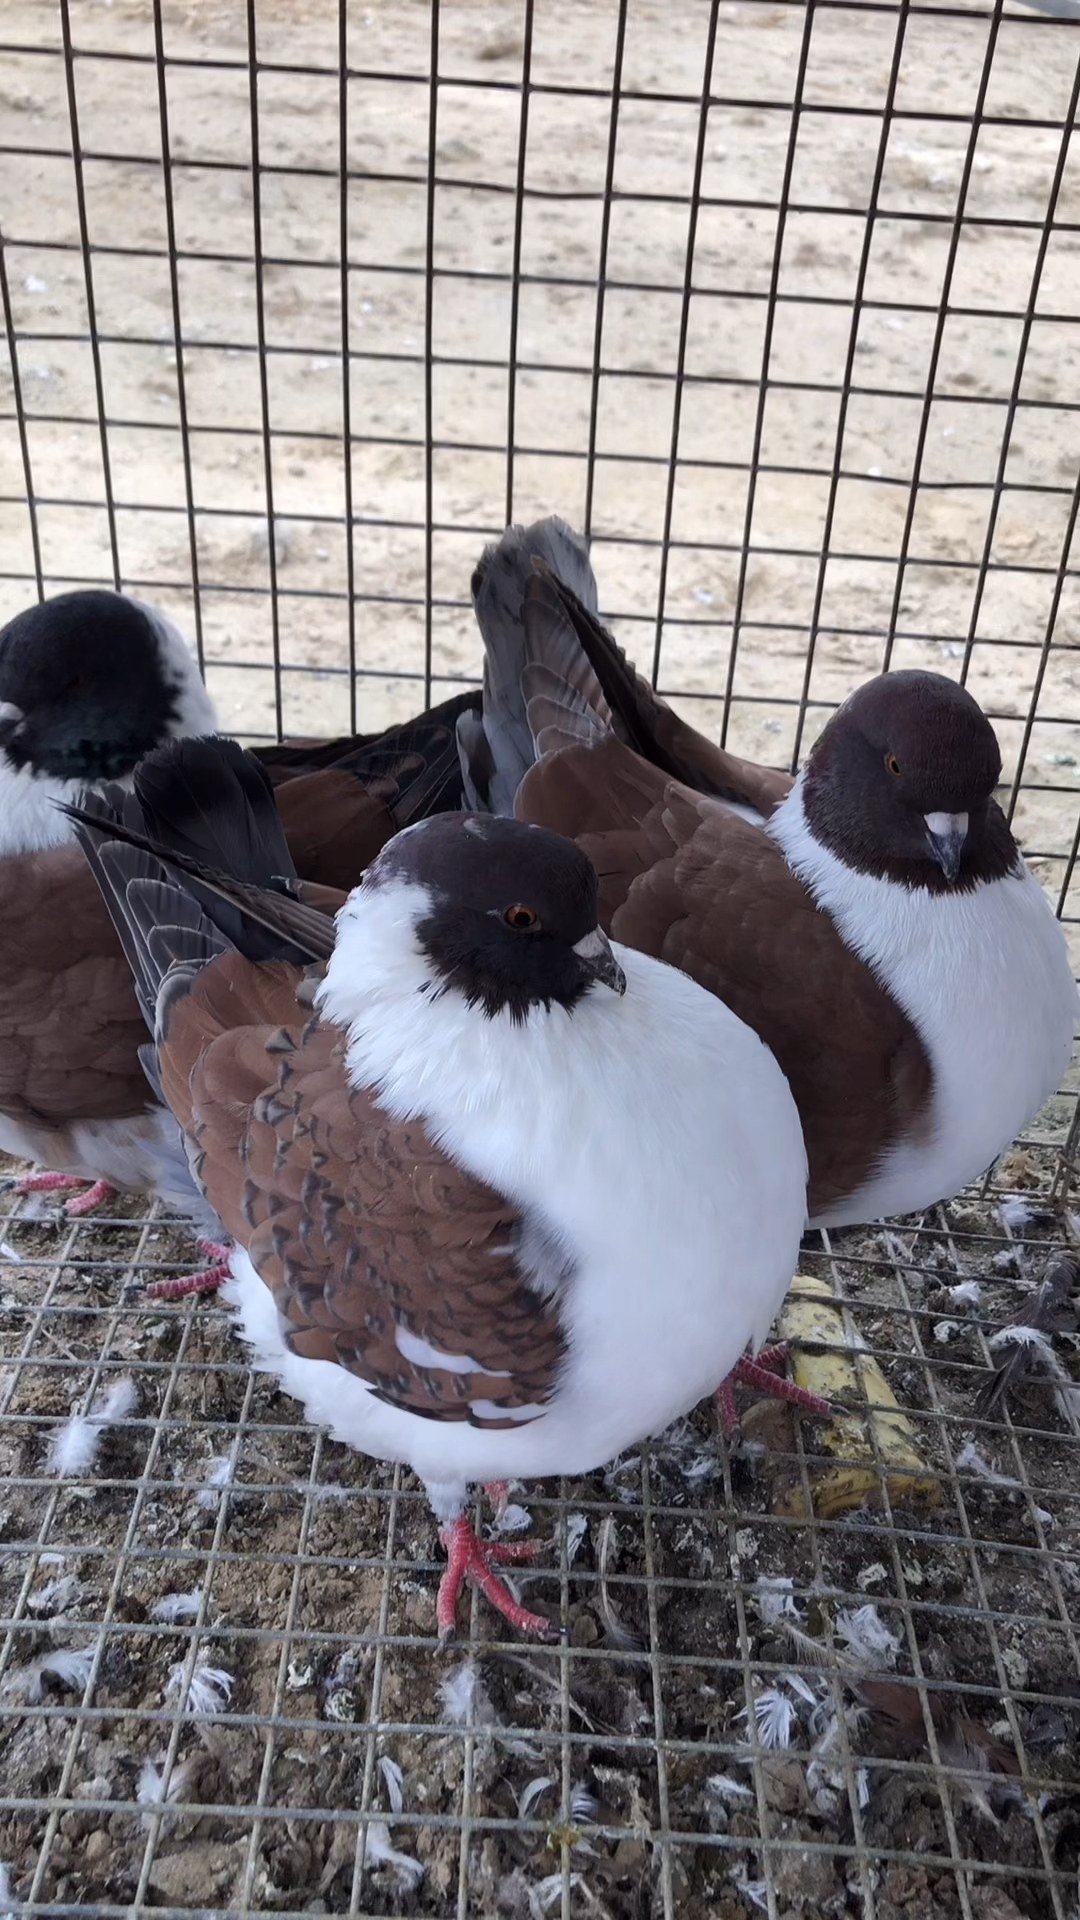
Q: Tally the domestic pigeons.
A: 3